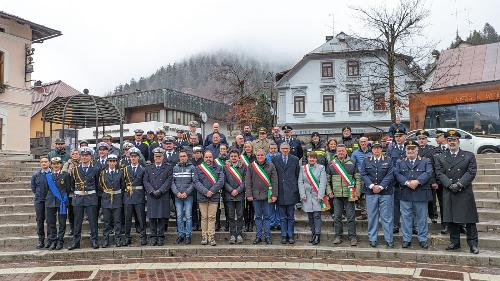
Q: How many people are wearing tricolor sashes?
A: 7